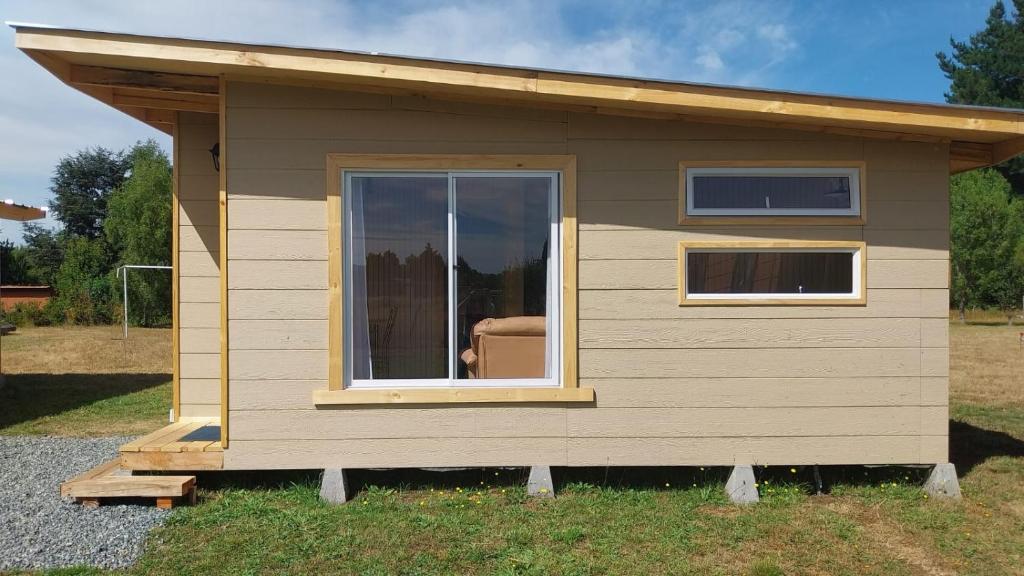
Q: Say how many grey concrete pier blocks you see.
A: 4